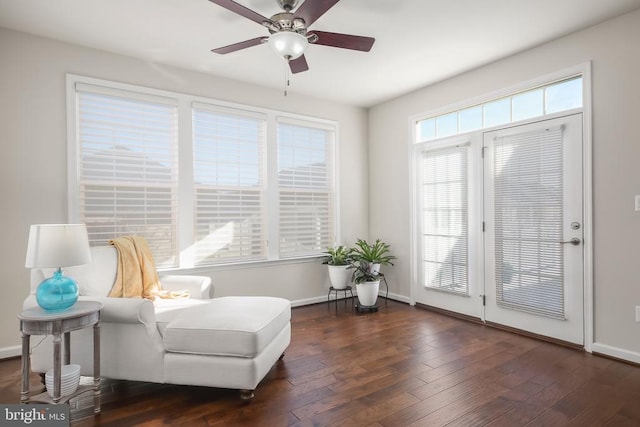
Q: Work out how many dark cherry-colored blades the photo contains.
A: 5